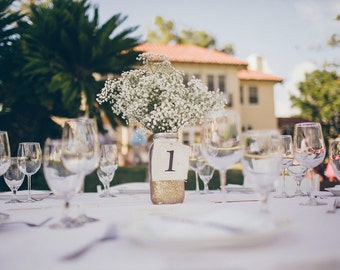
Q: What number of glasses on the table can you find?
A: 15